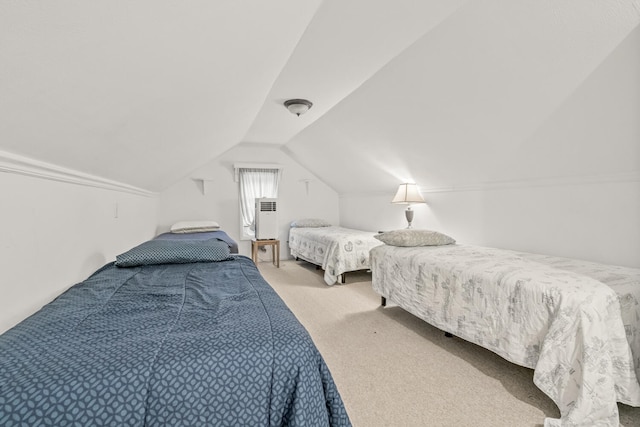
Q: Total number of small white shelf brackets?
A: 2